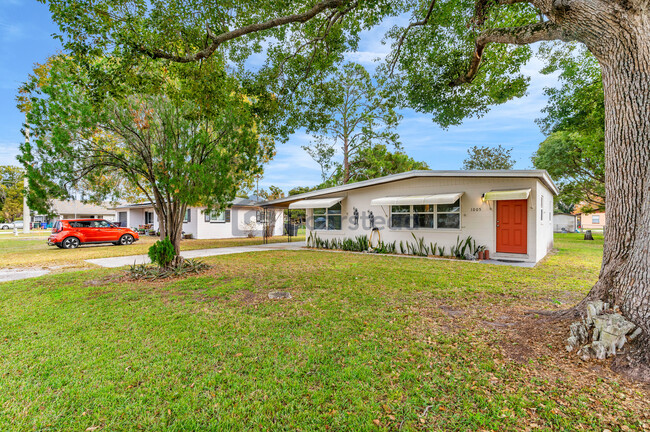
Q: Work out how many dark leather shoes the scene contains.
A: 0